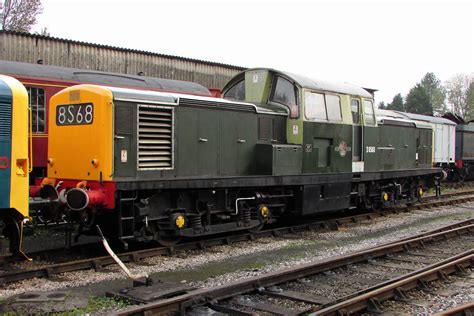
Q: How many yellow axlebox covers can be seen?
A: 4